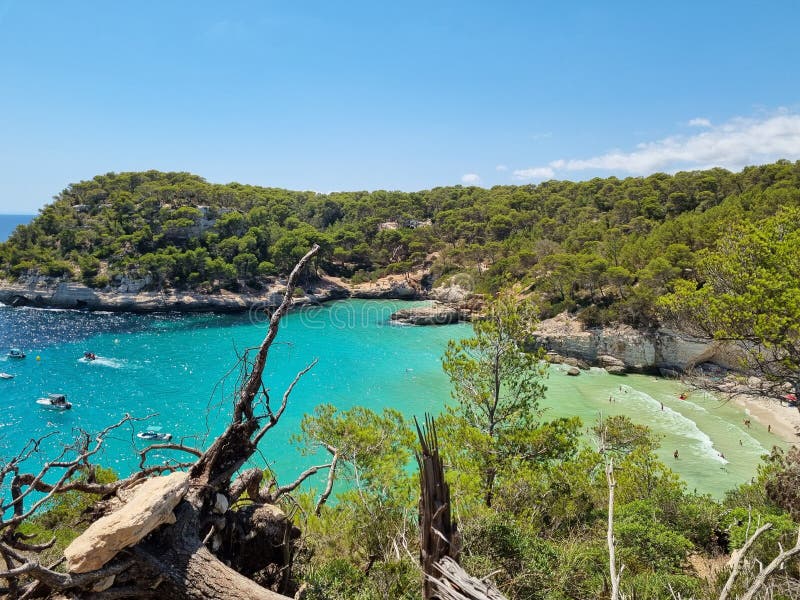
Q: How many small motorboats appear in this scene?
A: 5